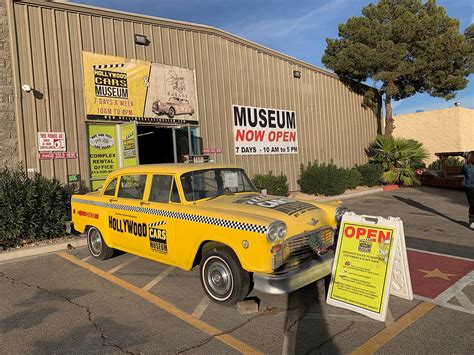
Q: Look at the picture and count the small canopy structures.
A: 1